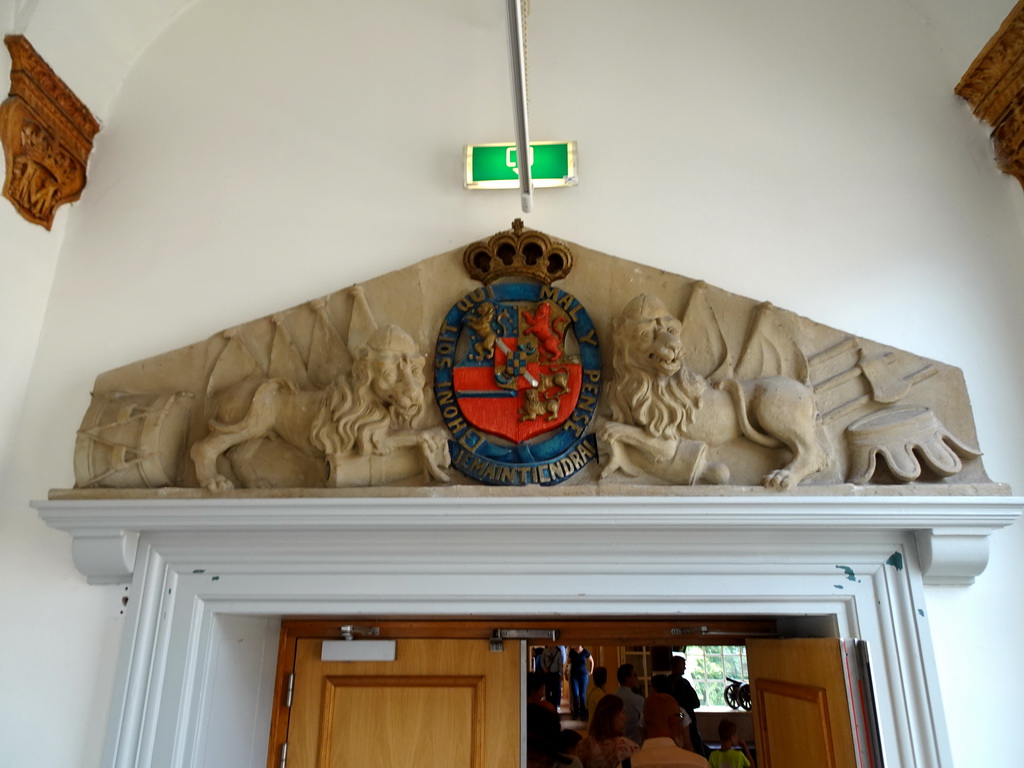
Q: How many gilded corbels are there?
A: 2